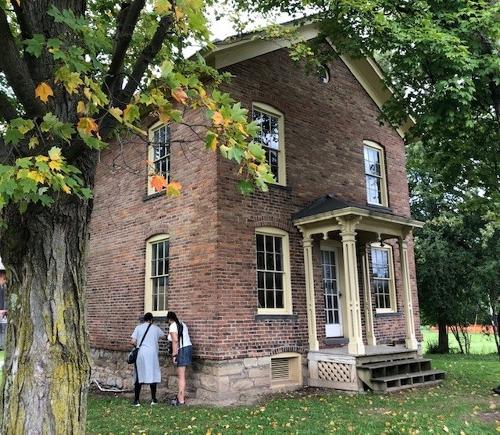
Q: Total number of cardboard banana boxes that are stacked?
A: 0